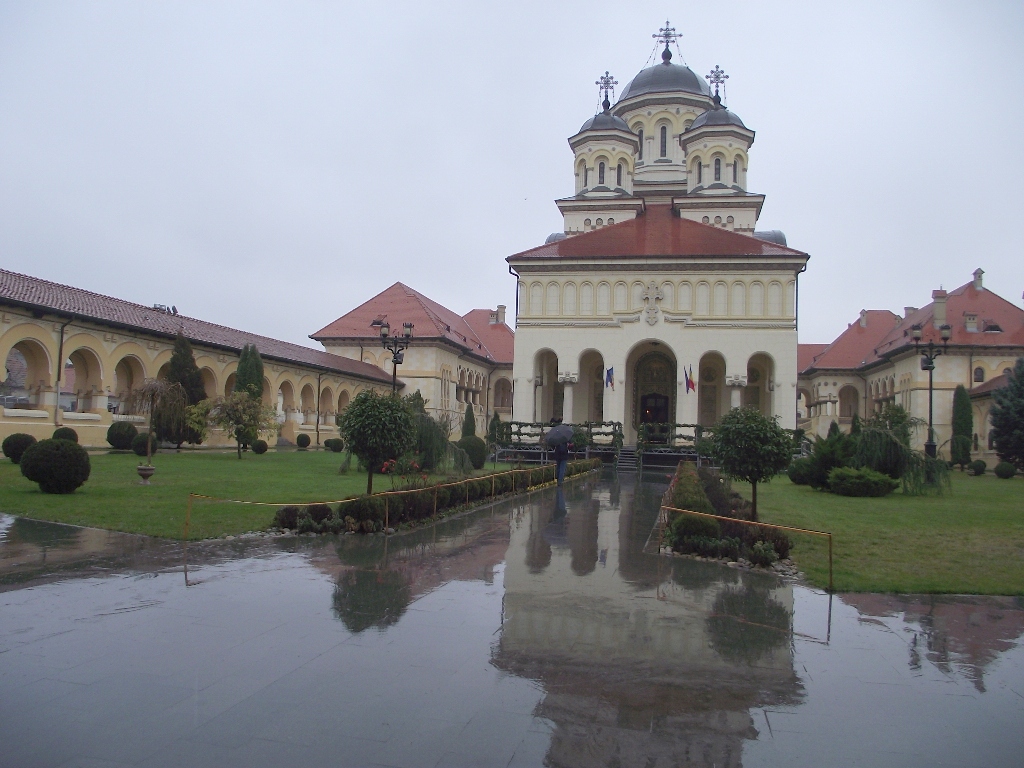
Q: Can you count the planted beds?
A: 2